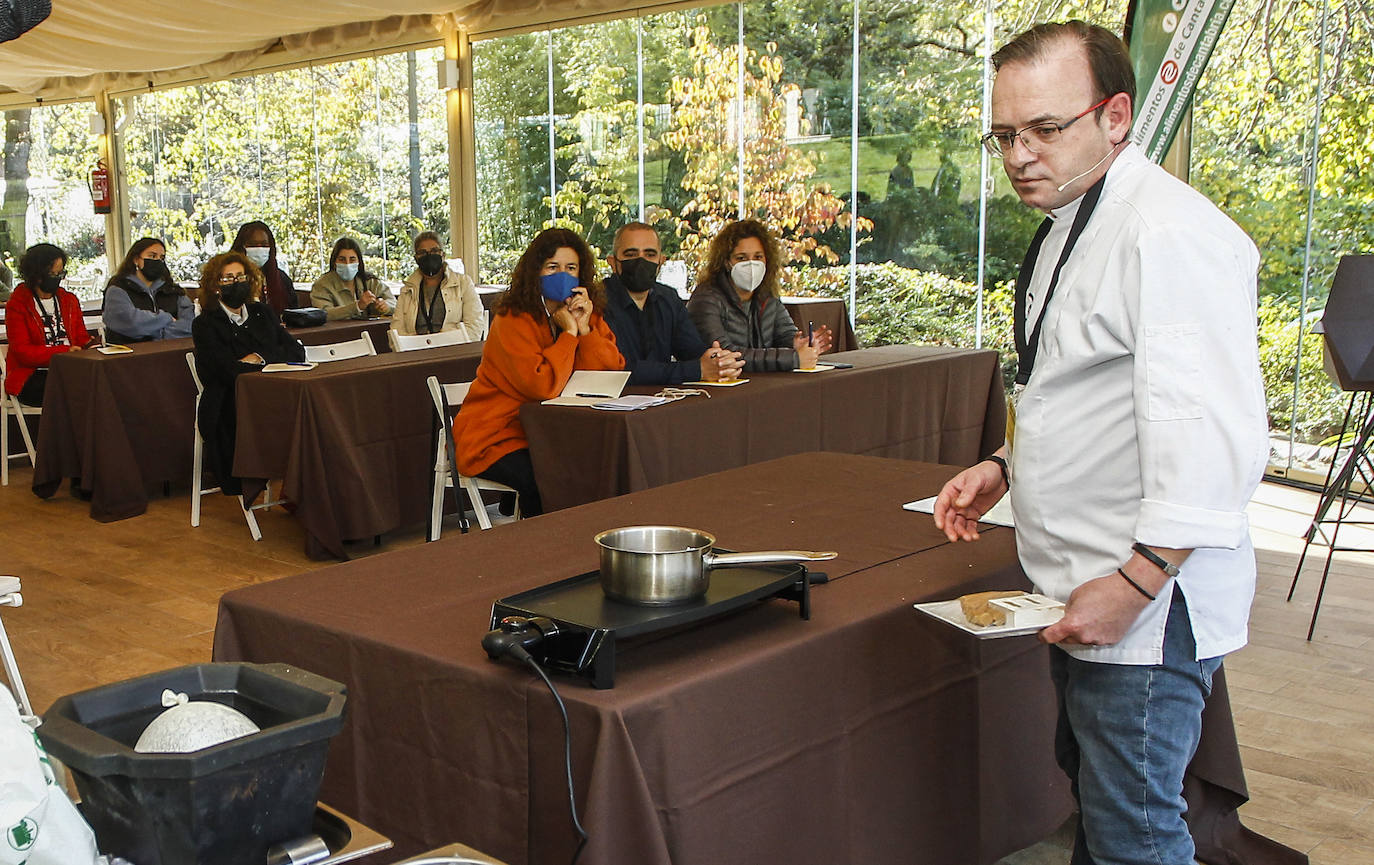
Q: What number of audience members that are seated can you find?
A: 9